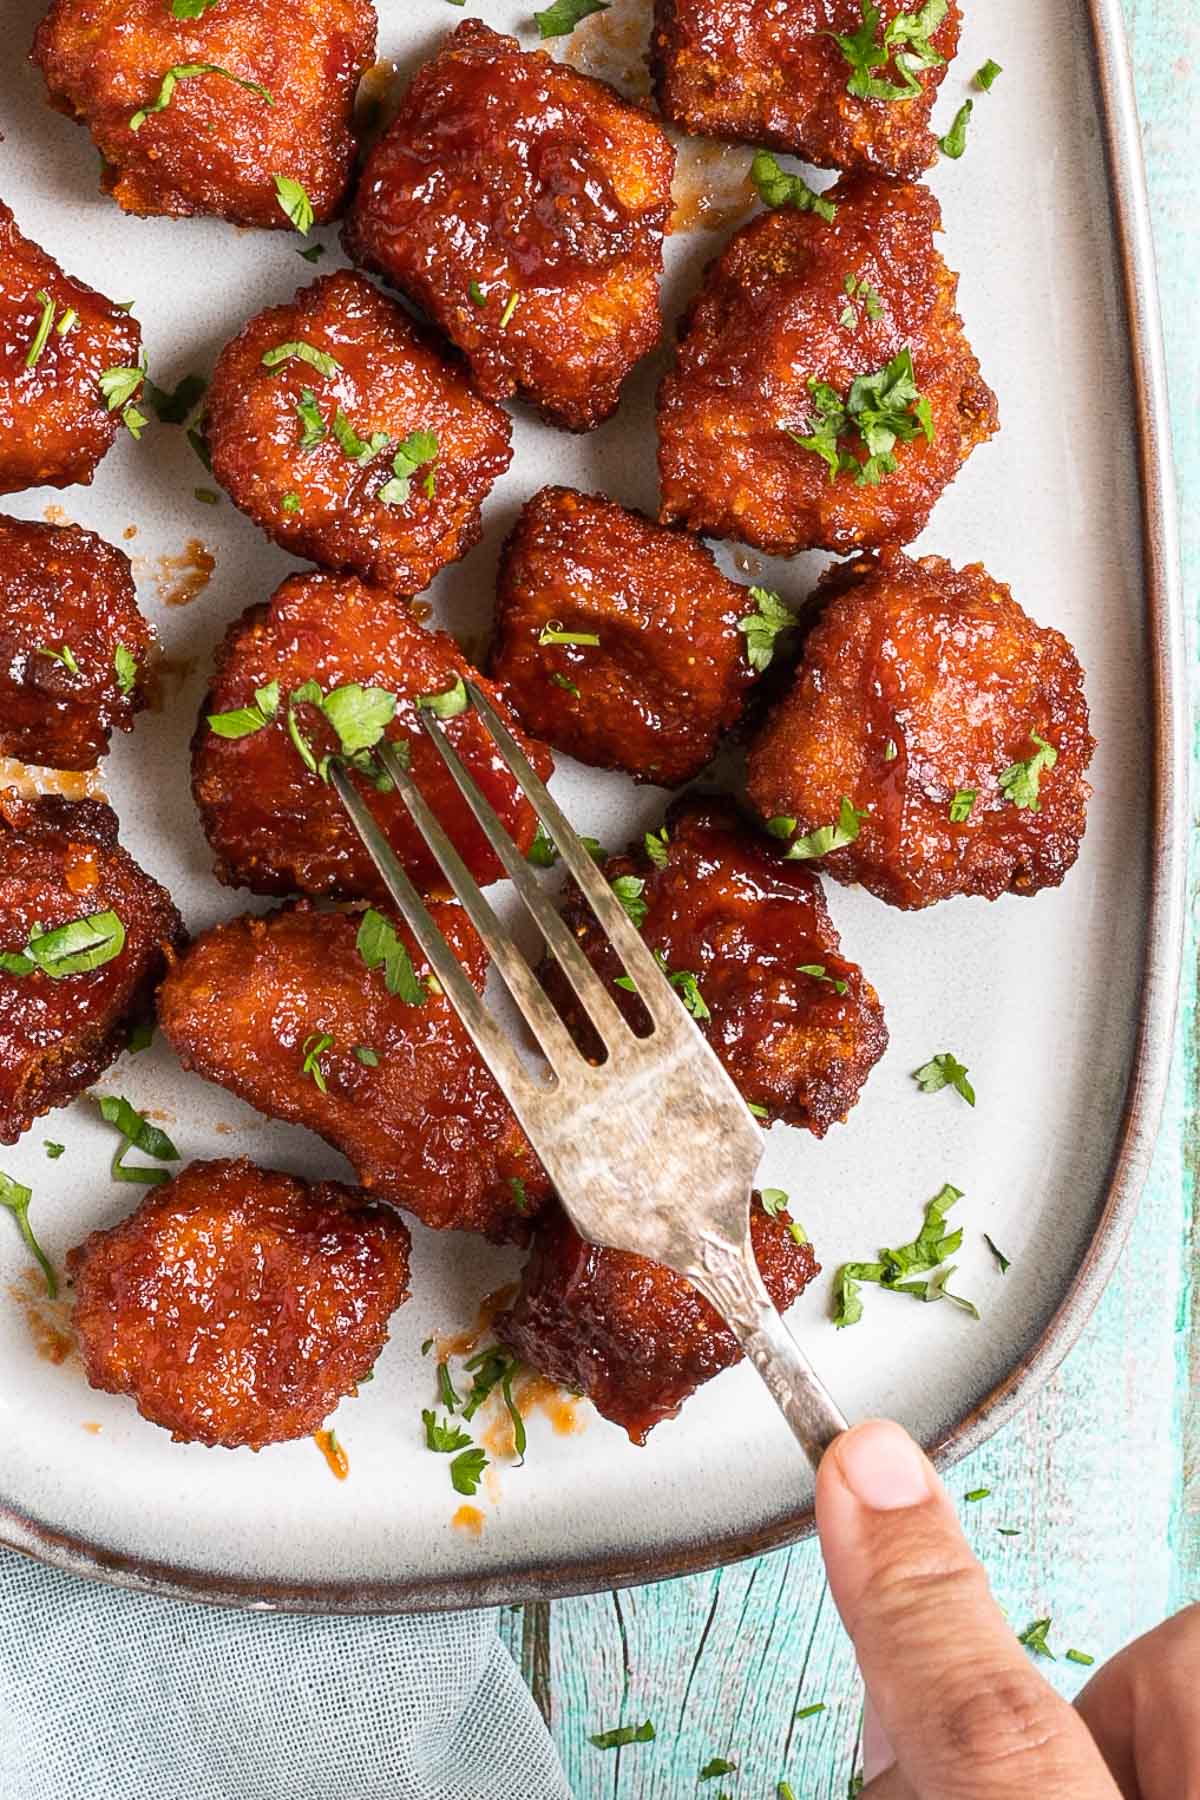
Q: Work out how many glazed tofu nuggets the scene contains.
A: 15